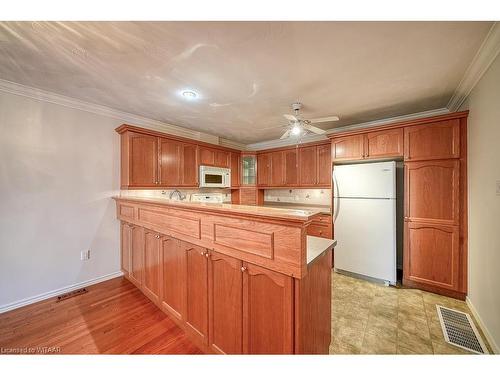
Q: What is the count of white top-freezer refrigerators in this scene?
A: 1